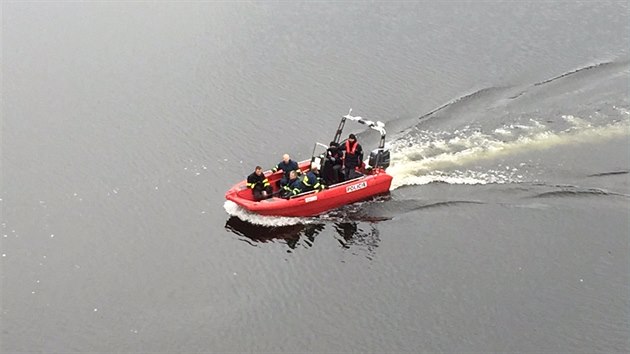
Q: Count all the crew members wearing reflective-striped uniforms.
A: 4